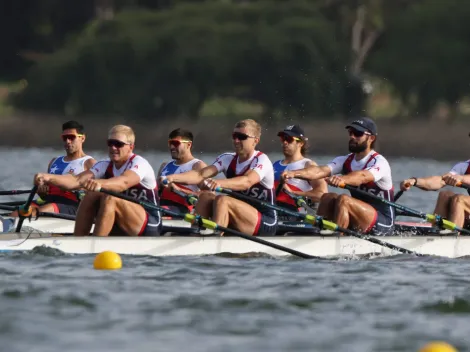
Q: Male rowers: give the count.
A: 7